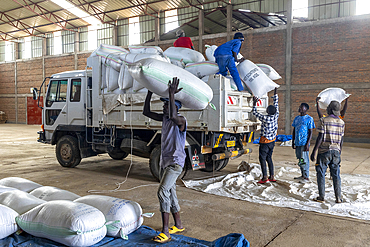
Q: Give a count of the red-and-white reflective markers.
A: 2